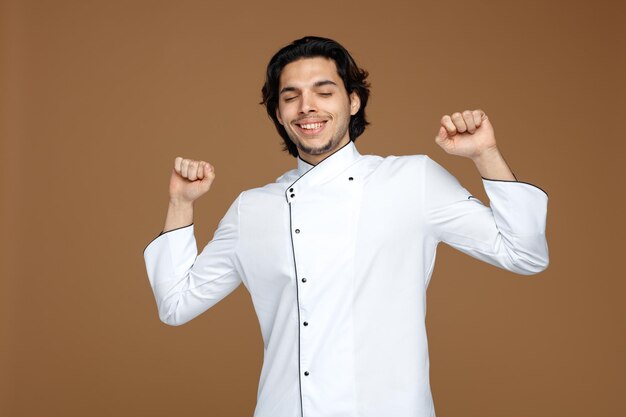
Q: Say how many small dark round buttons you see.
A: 7